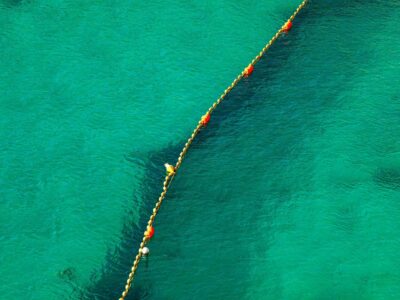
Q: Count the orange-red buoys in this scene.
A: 4